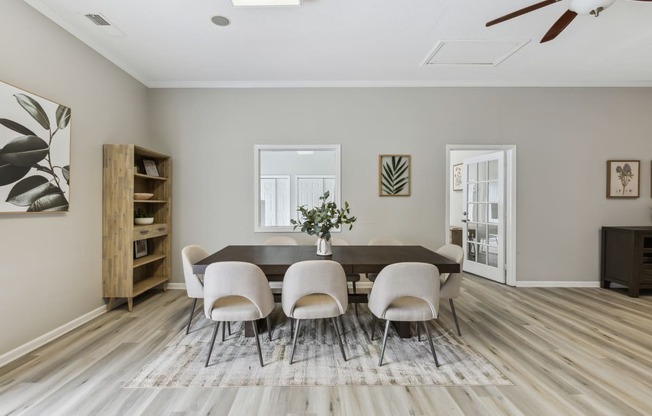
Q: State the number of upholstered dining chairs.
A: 8